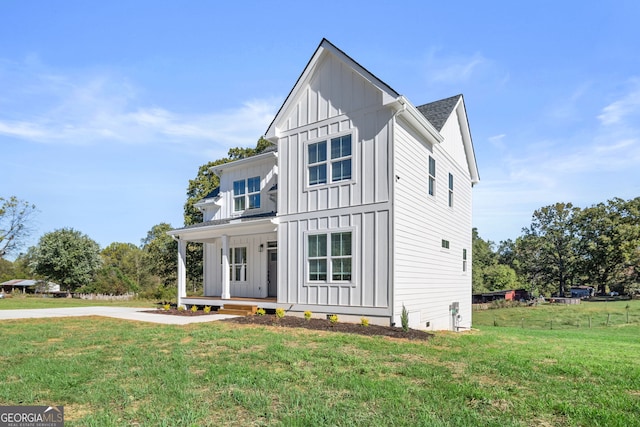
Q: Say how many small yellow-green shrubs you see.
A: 9